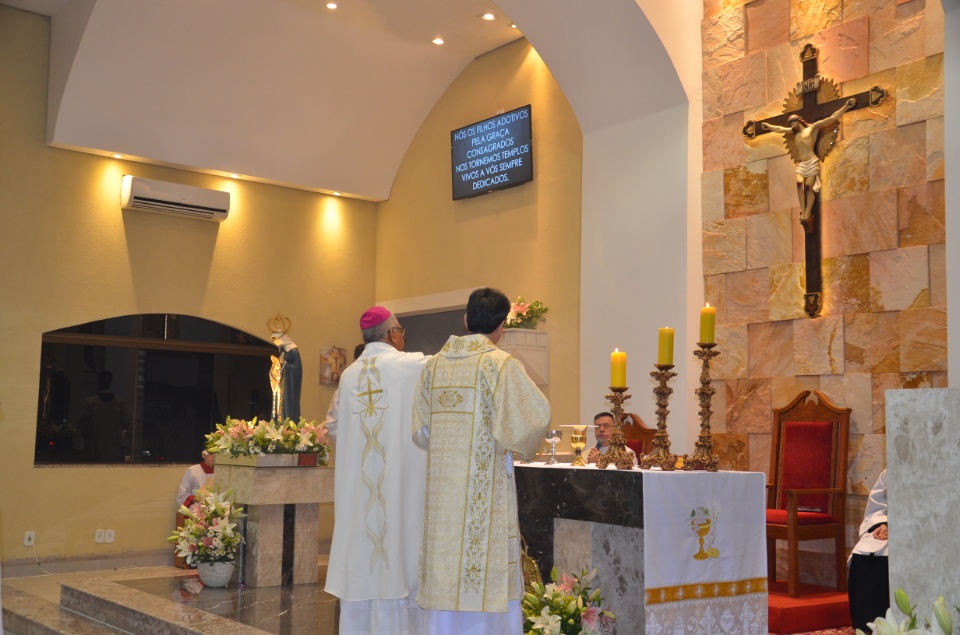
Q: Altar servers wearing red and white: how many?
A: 1